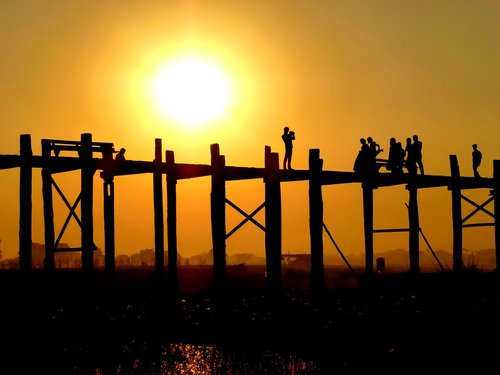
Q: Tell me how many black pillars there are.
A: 13